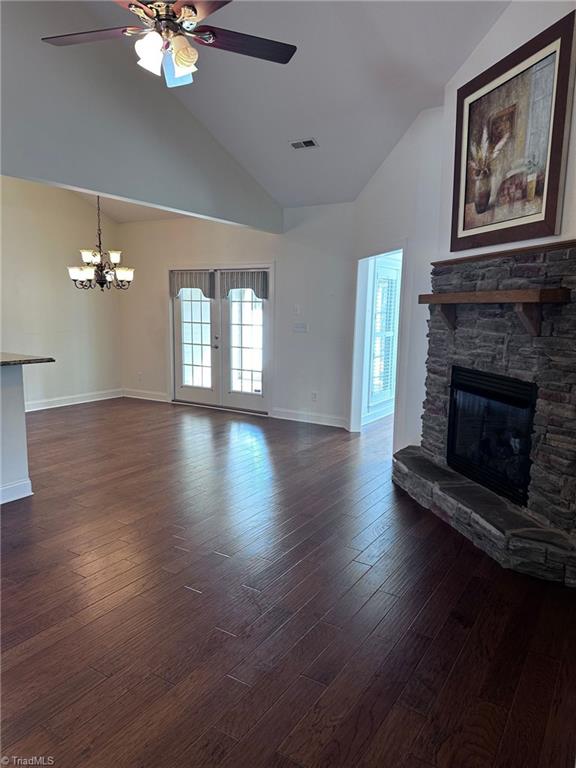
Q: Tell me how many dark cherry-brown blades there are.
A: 4